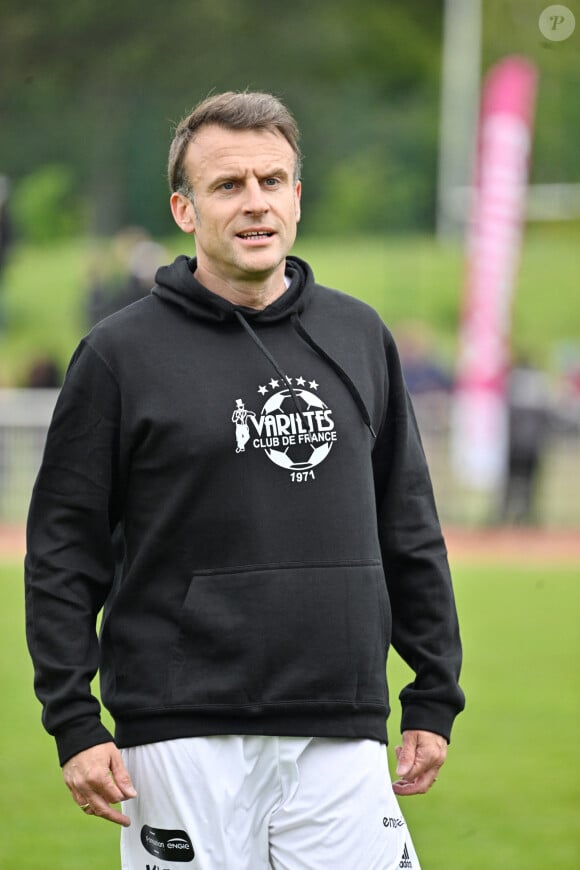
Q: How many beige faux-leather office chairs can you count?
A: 0